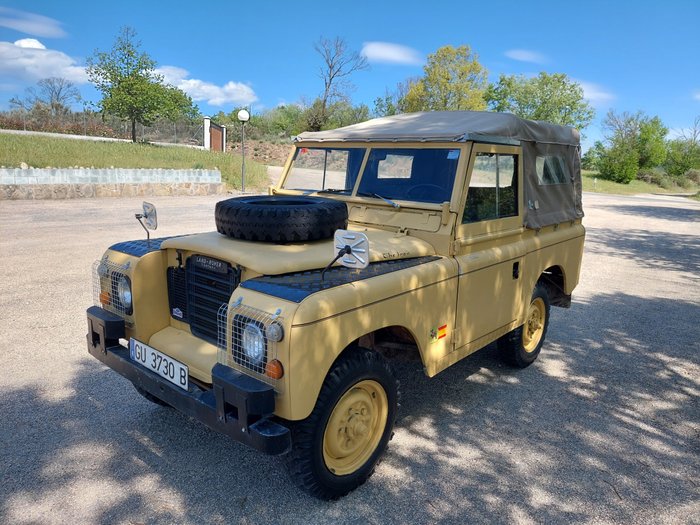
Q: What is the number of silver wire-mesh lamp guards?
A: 2